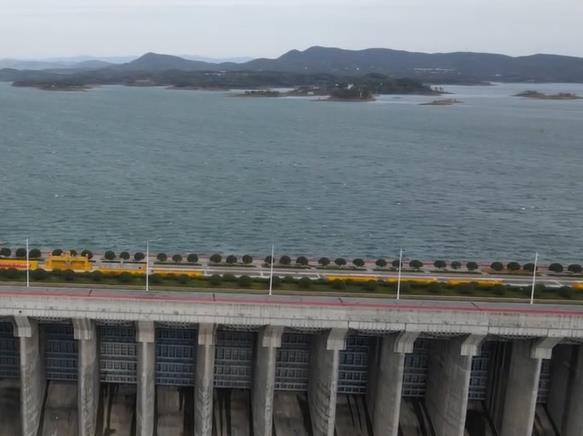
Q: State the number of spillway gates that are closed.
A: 10